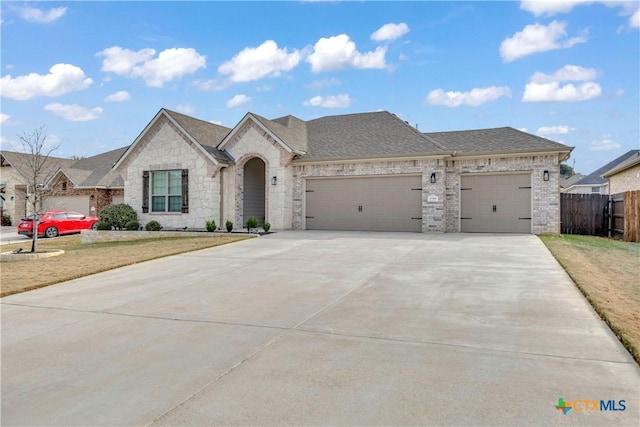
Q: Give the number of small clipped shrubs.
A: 7